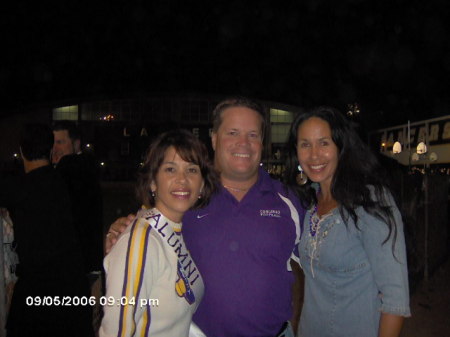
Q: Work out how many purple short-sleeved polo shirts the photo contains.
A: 1